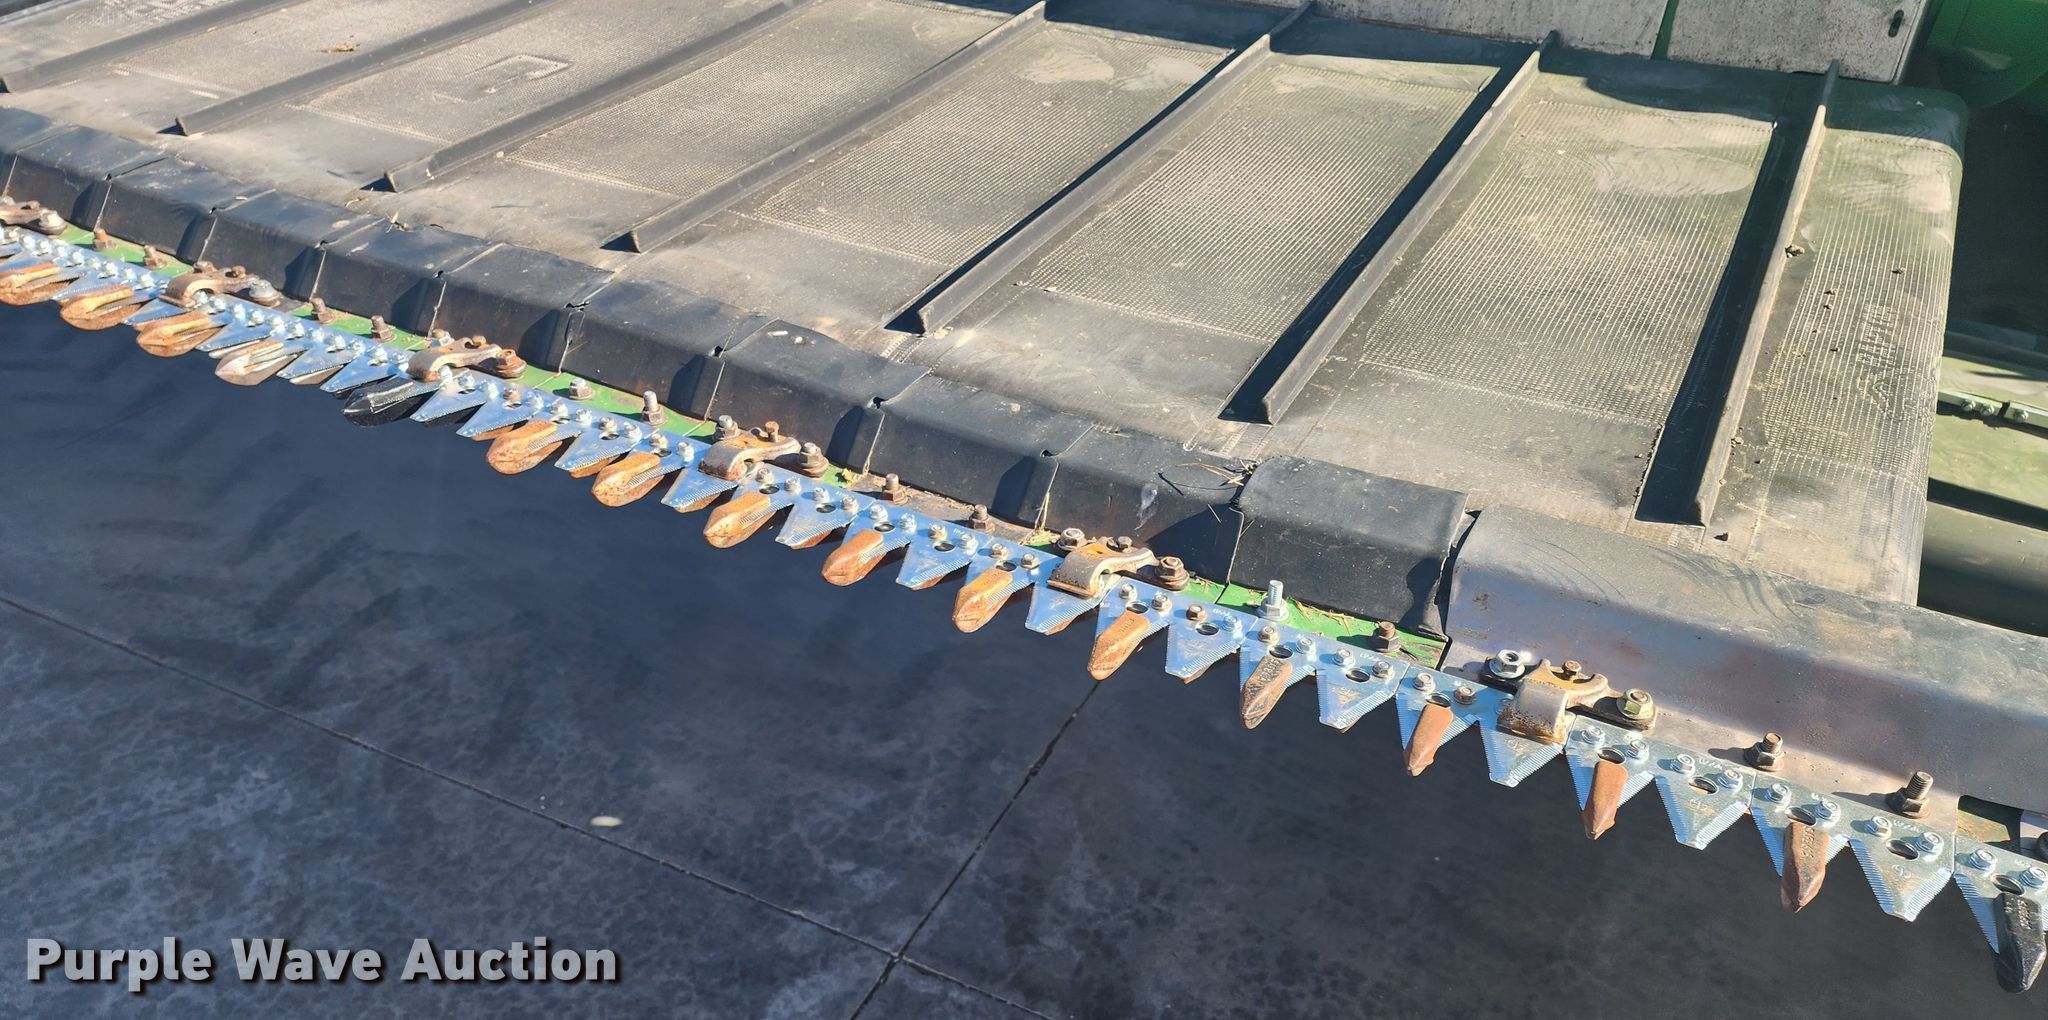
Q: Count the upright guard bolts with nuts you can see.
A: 12